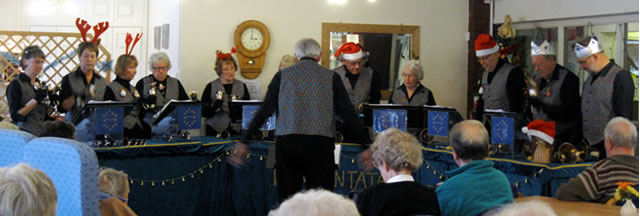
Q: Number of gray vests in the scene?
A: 11